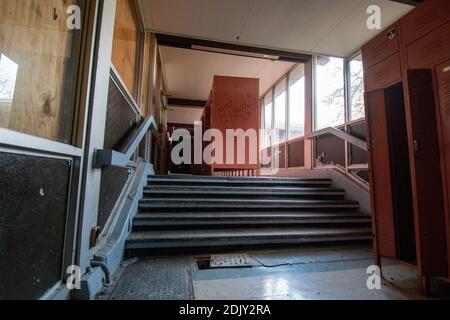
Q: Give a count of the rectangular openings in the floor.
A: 1